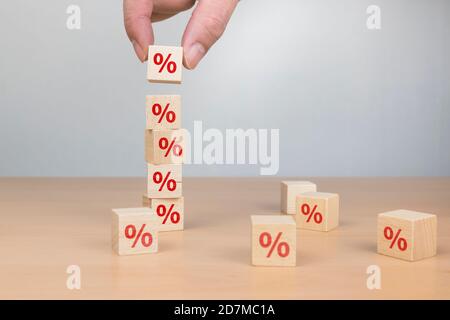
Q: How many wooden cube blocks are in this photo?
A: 10